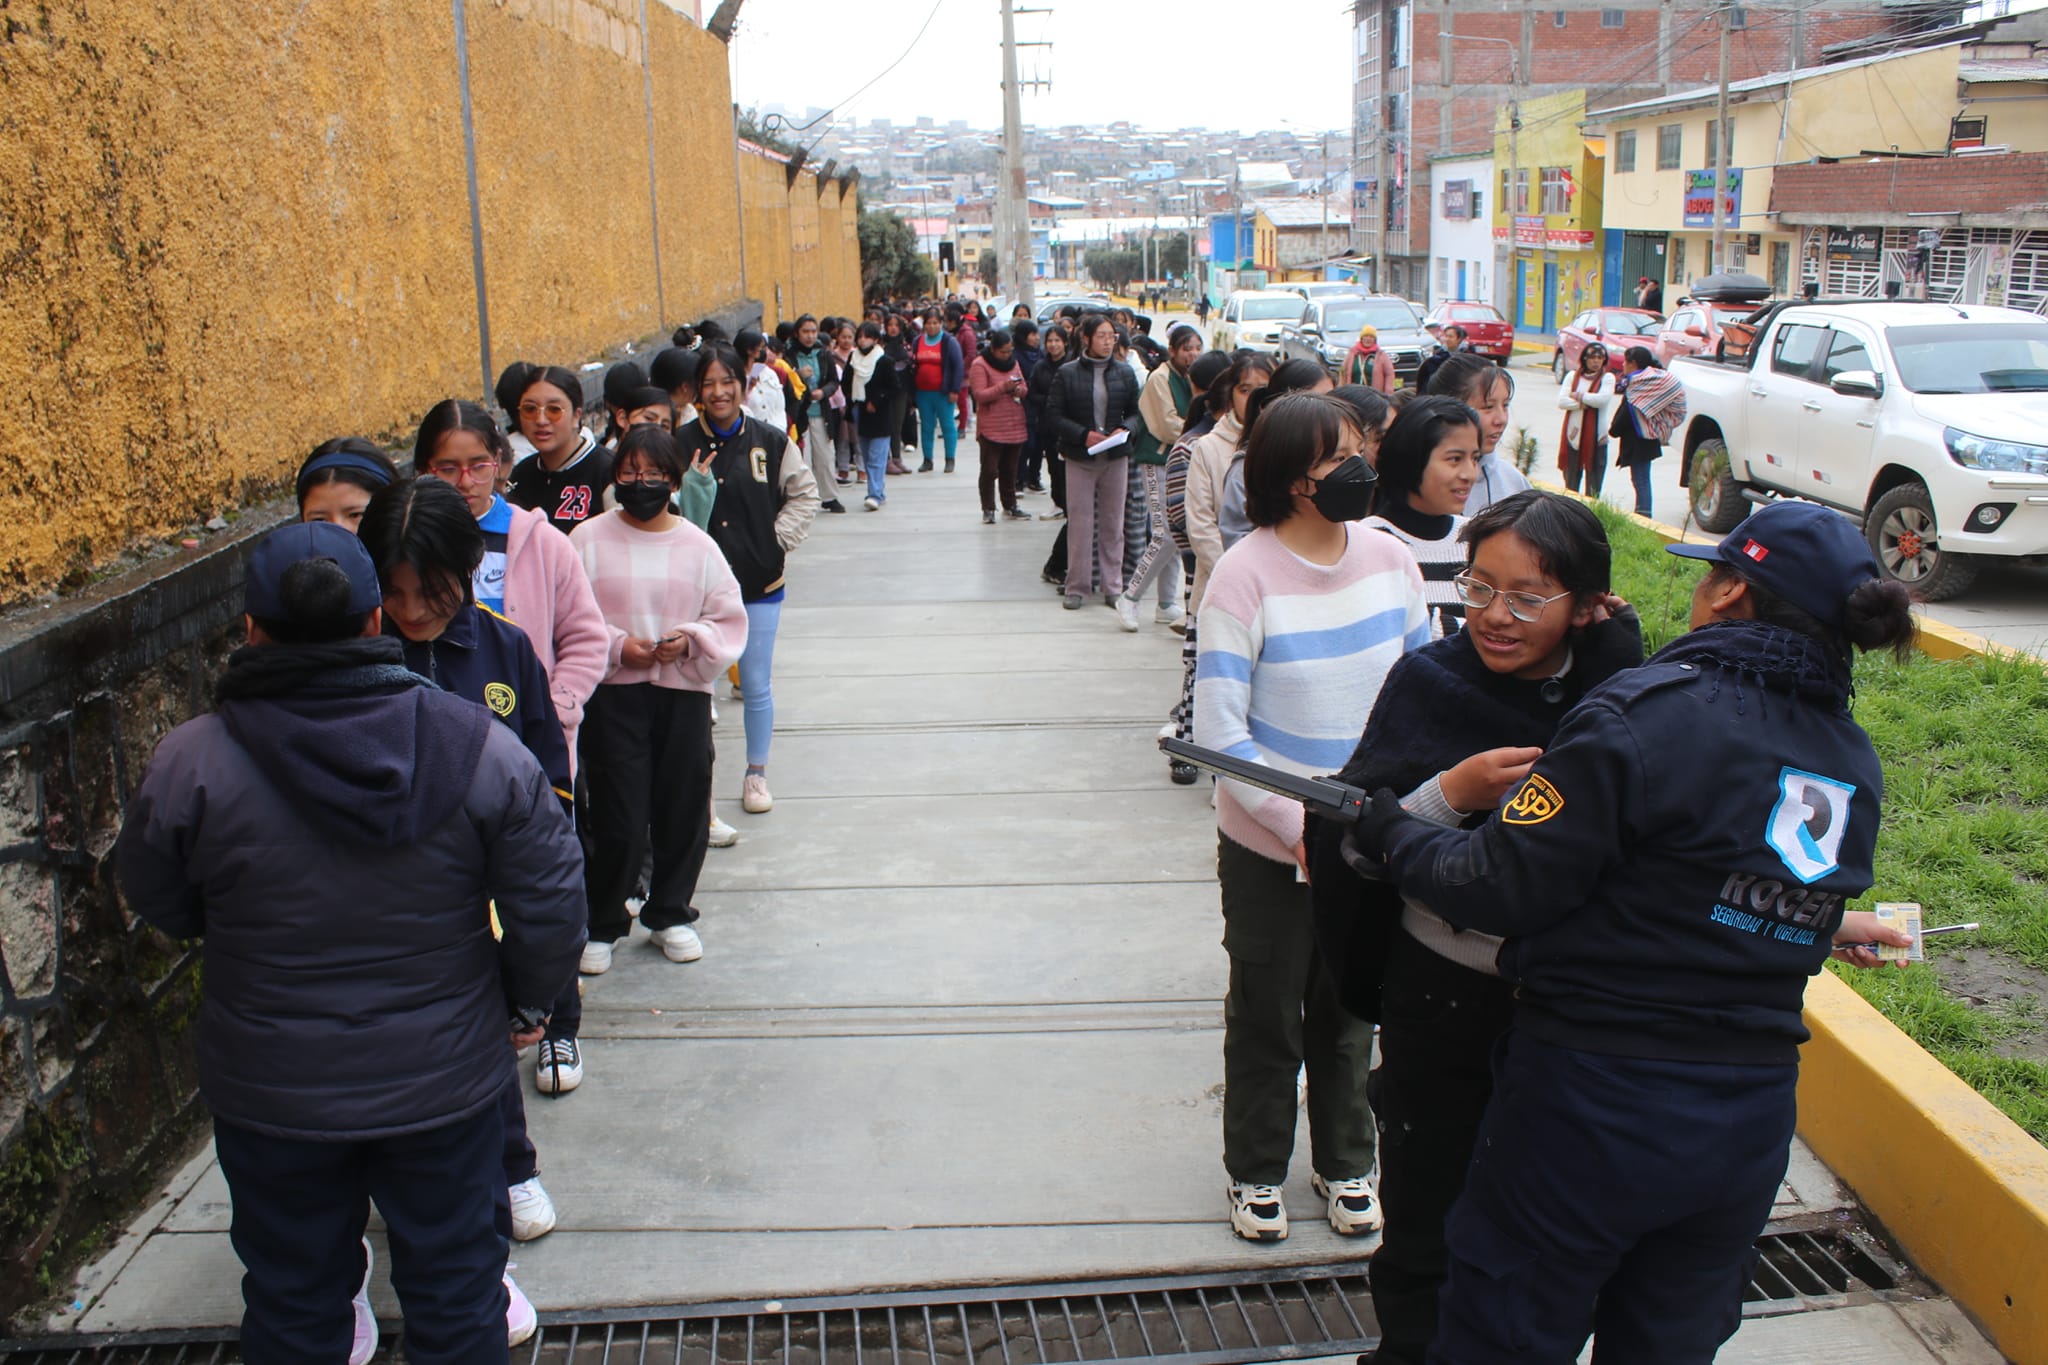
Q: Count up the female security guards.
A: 2